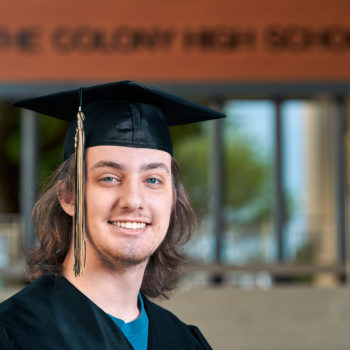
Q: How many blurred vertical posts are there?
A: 4